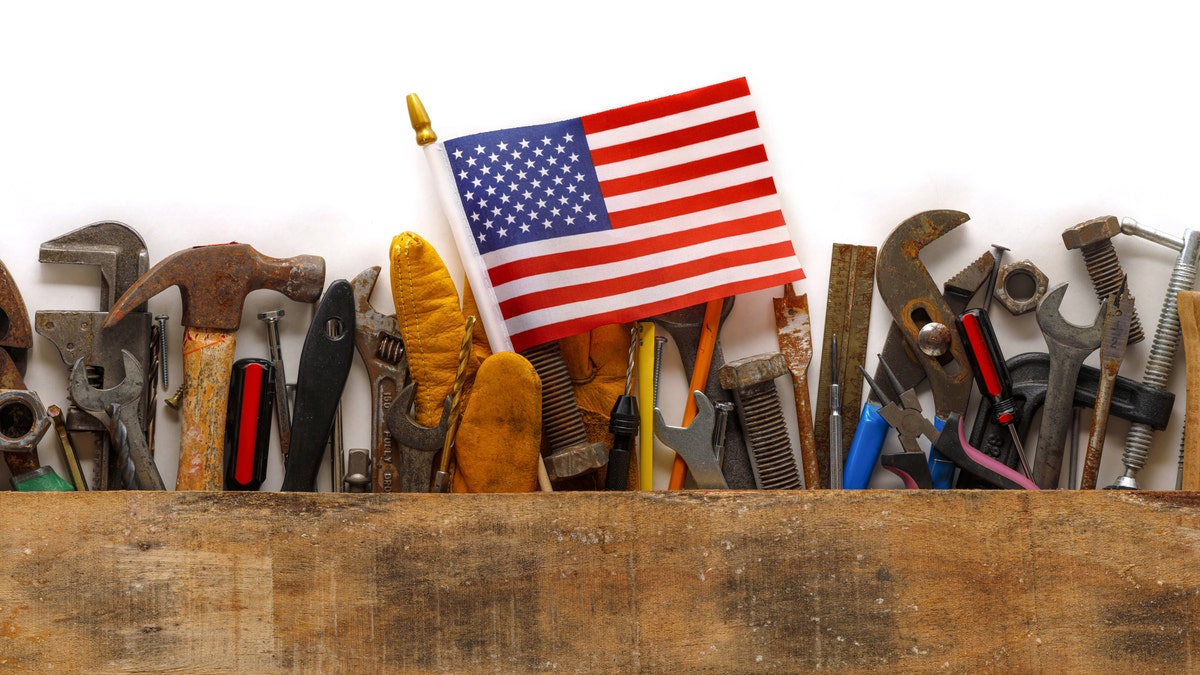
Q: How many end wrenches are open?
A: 4